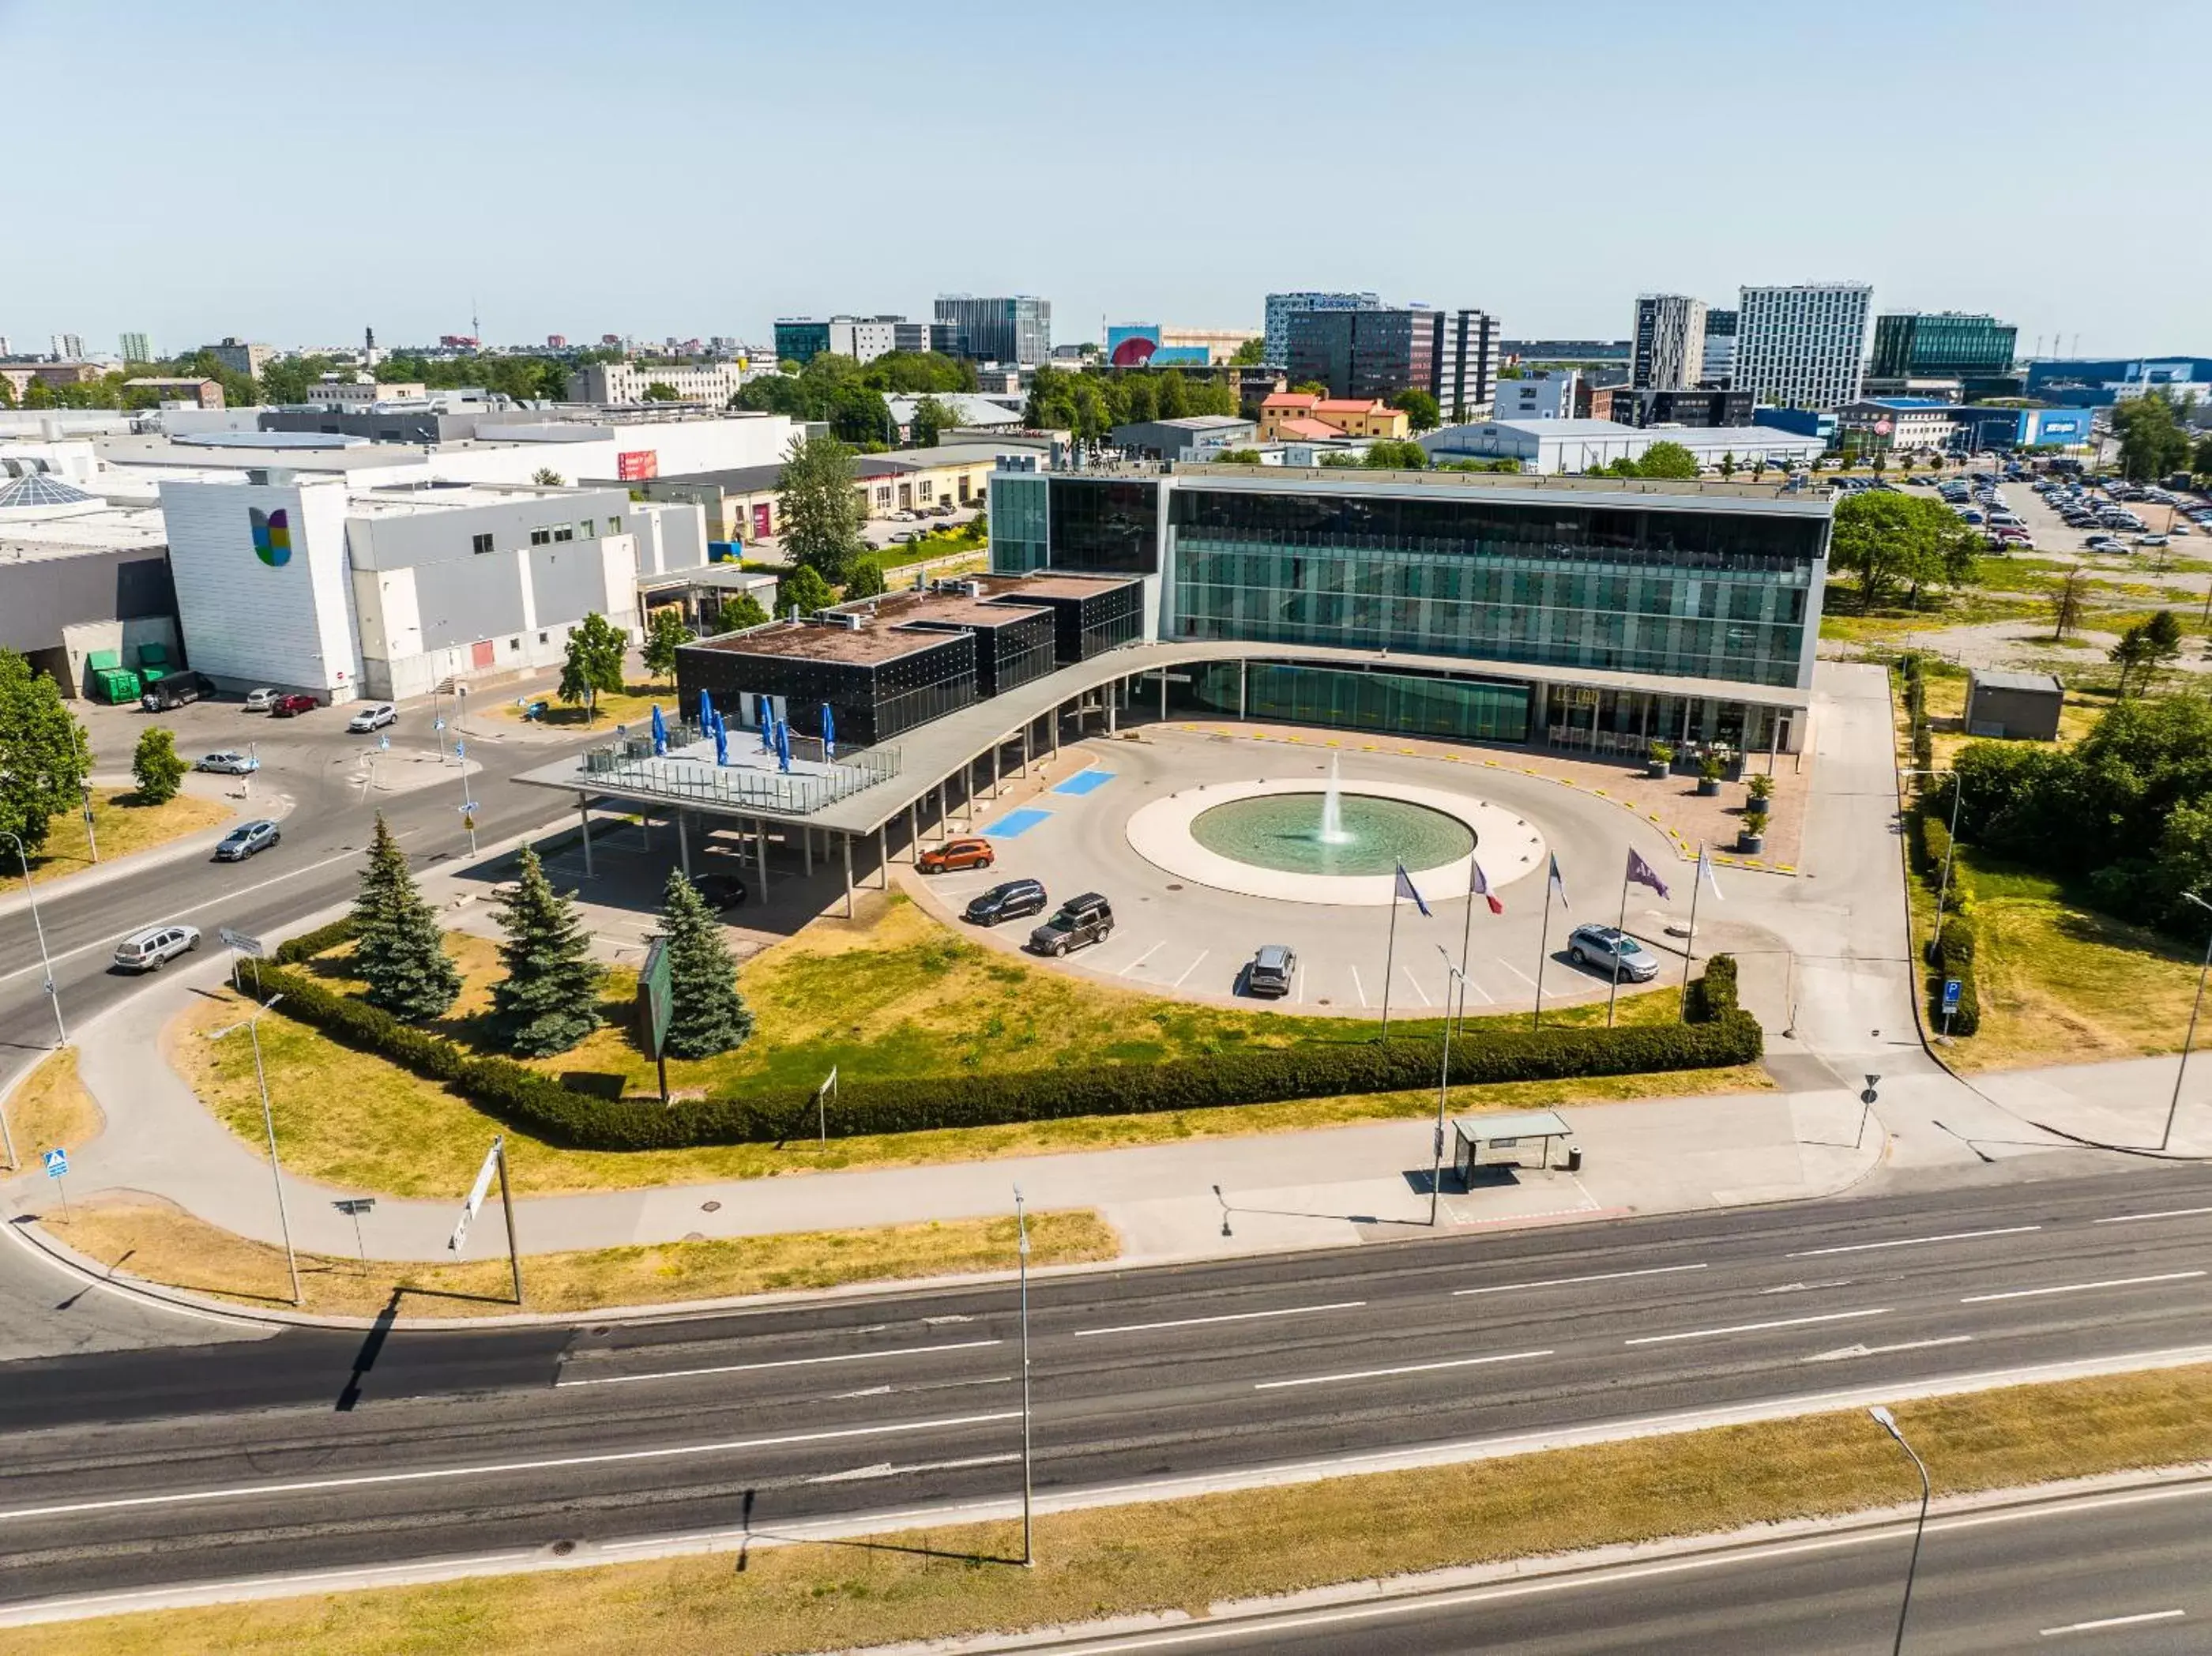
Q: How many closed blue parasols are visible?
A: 6